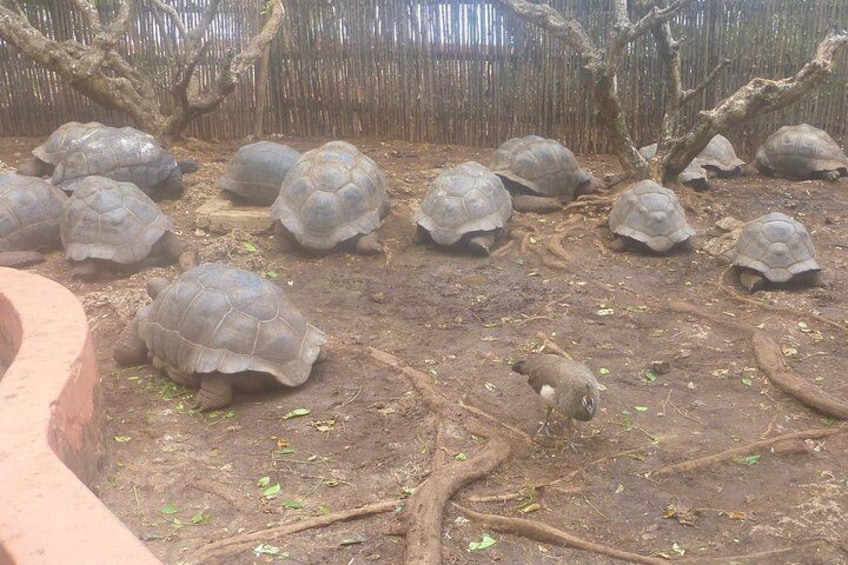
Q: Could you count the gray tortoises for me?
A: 14